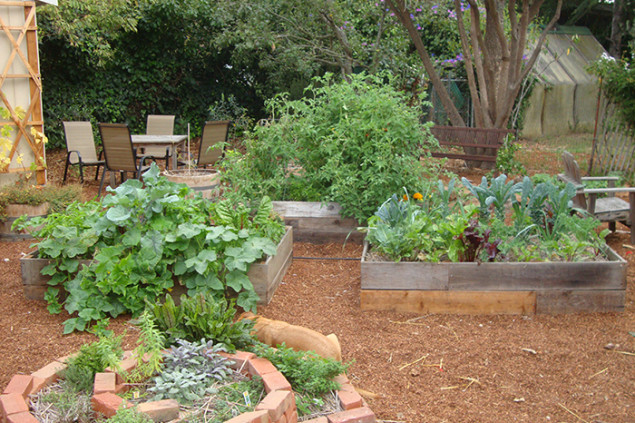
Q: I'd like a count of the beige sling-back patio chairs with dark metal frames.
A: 4